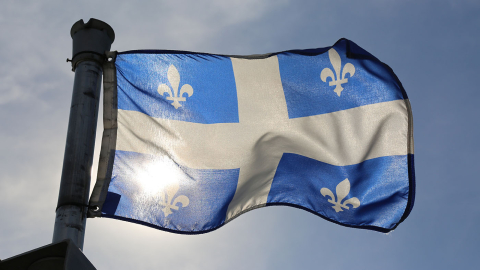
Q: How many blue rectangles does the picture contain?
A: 4